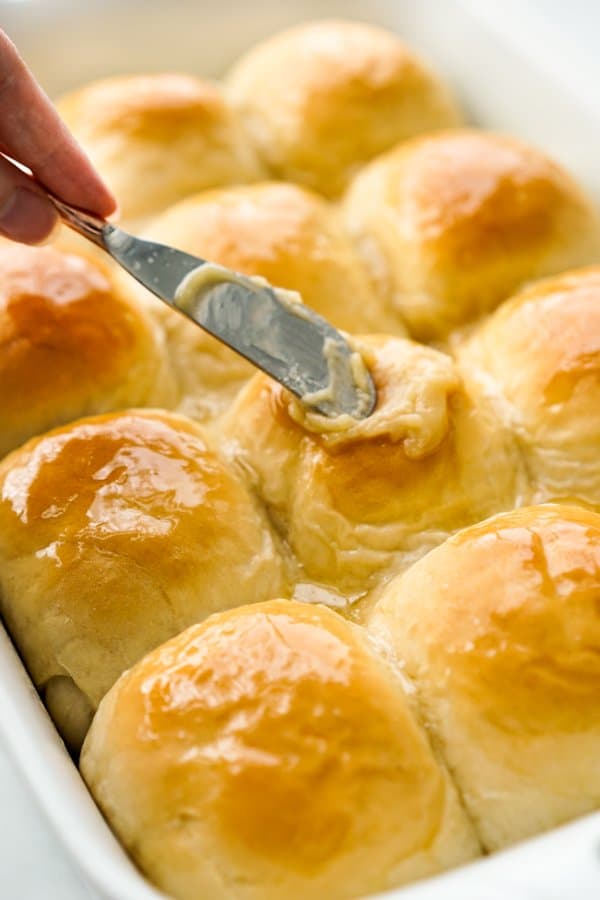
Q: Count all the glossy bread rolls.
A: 10